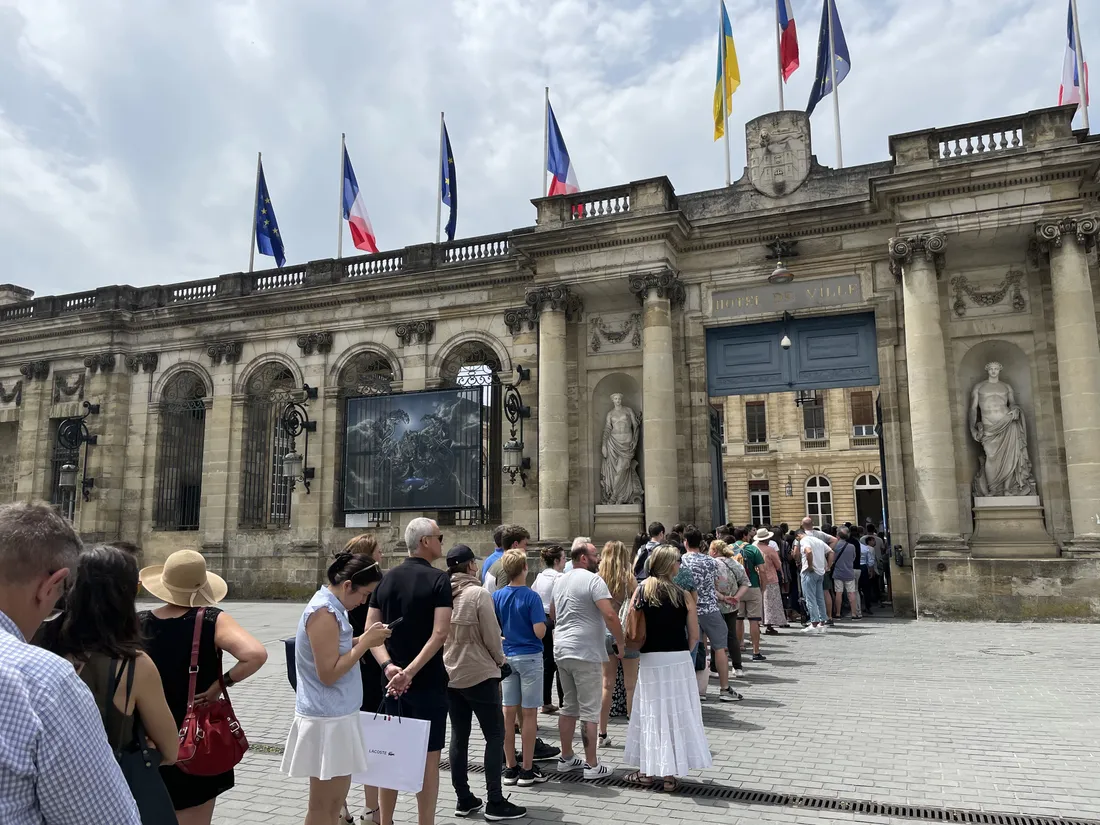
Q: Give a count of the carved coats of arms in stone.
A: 1